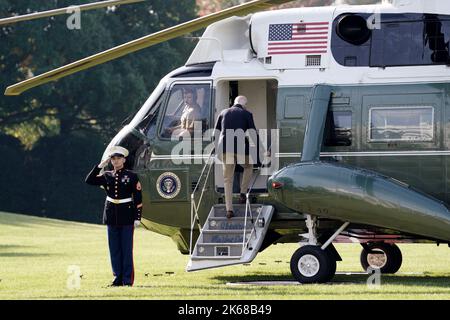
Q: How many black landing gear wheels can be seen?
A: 2